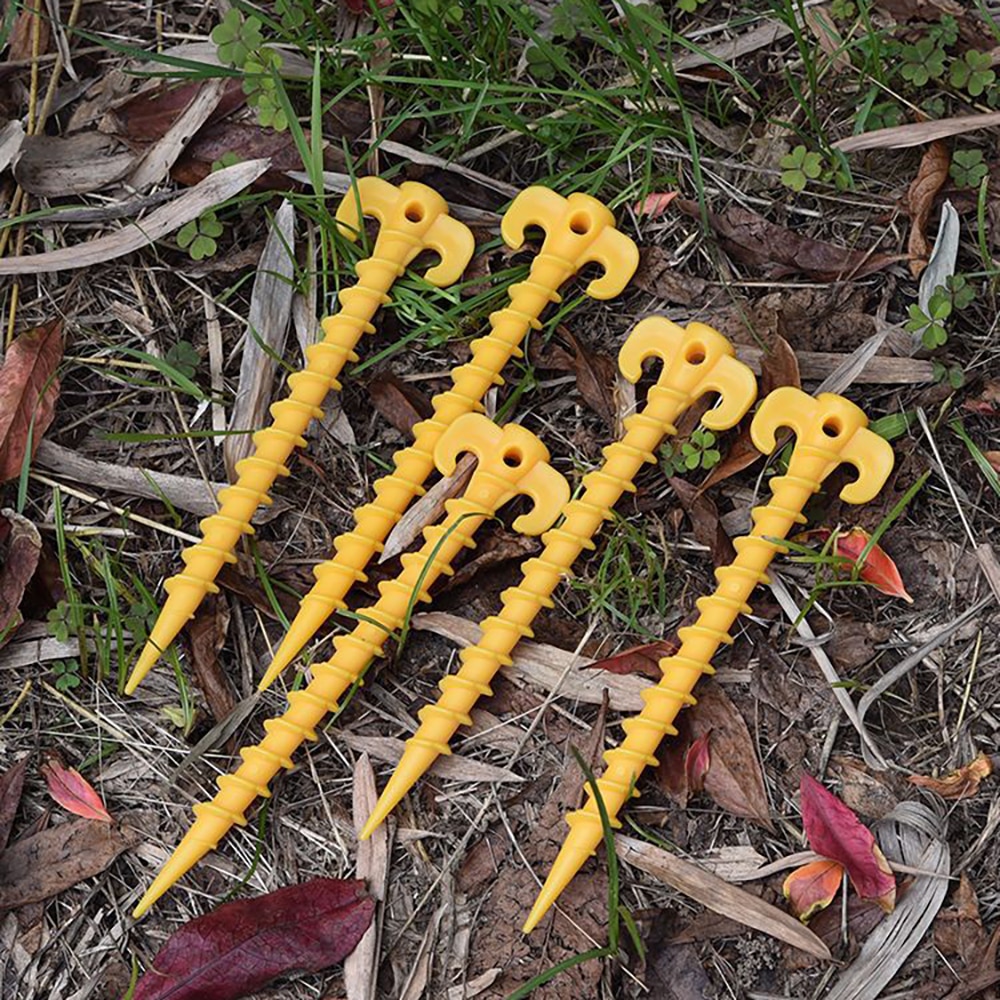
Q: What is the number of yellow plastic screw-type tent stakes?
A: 5